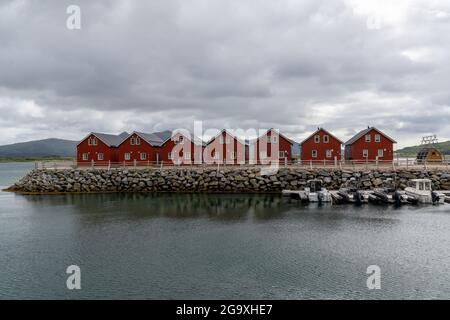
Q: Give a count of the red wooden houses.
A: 7